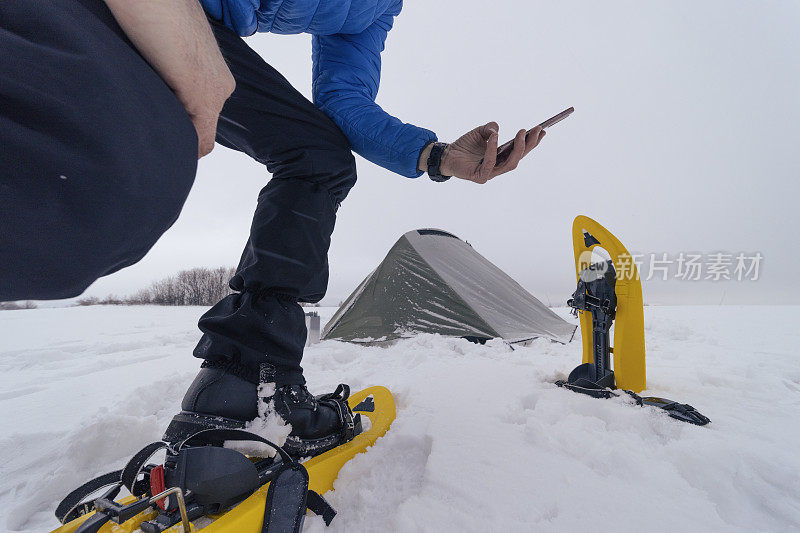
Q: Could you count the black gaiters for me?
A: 1